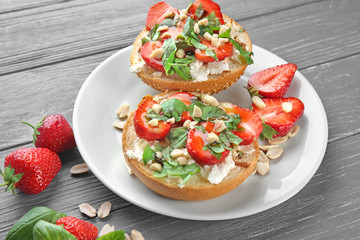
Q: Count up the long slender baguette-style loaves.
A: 0